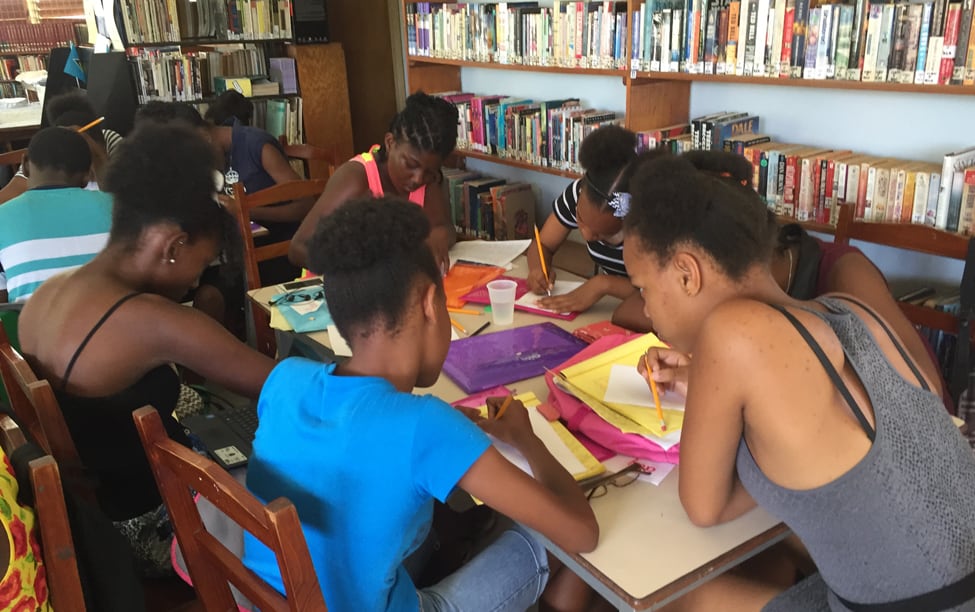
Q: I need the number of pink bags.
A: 1